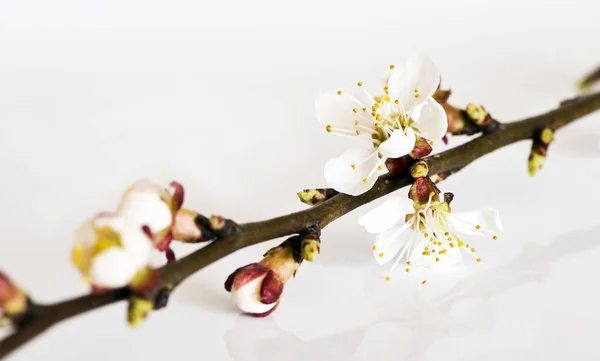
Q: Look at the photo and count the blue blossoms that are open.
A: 0